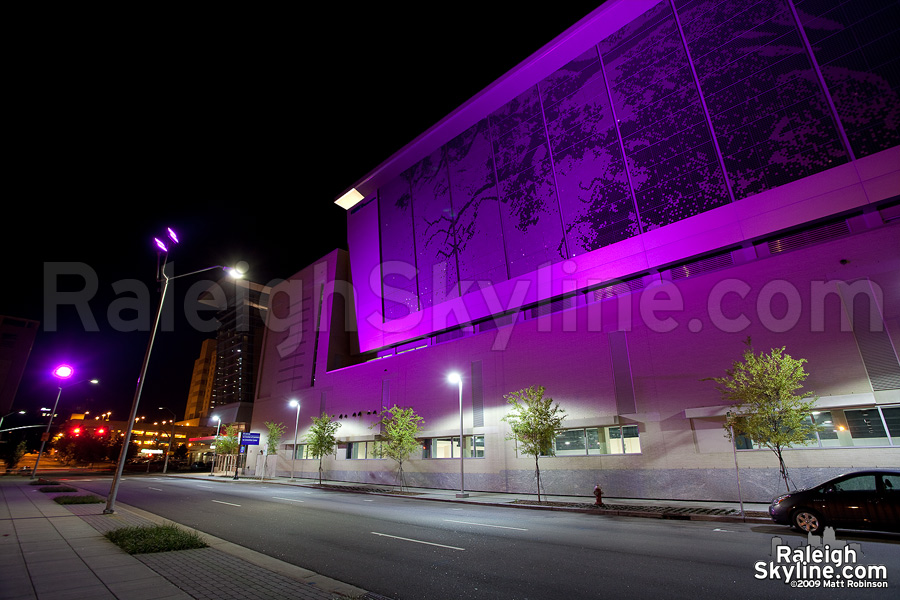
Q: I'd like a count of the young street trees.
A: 6